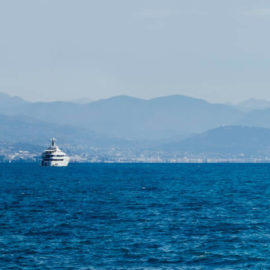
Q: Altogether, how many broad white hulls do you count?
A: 1